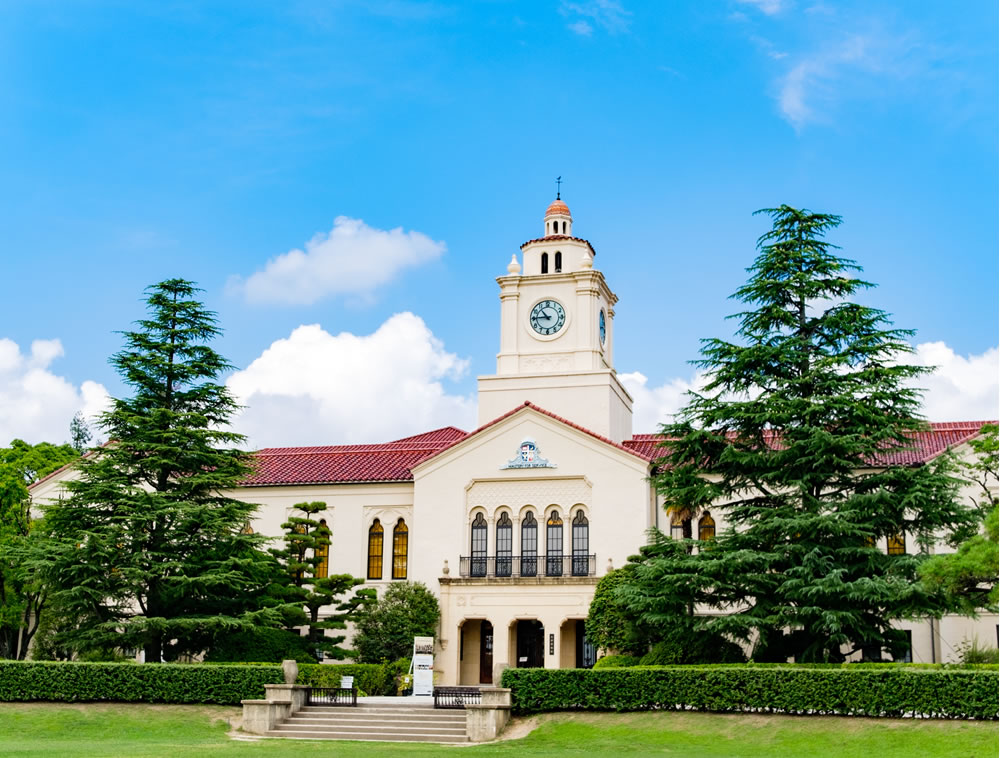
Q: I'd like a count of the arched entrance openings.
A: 3